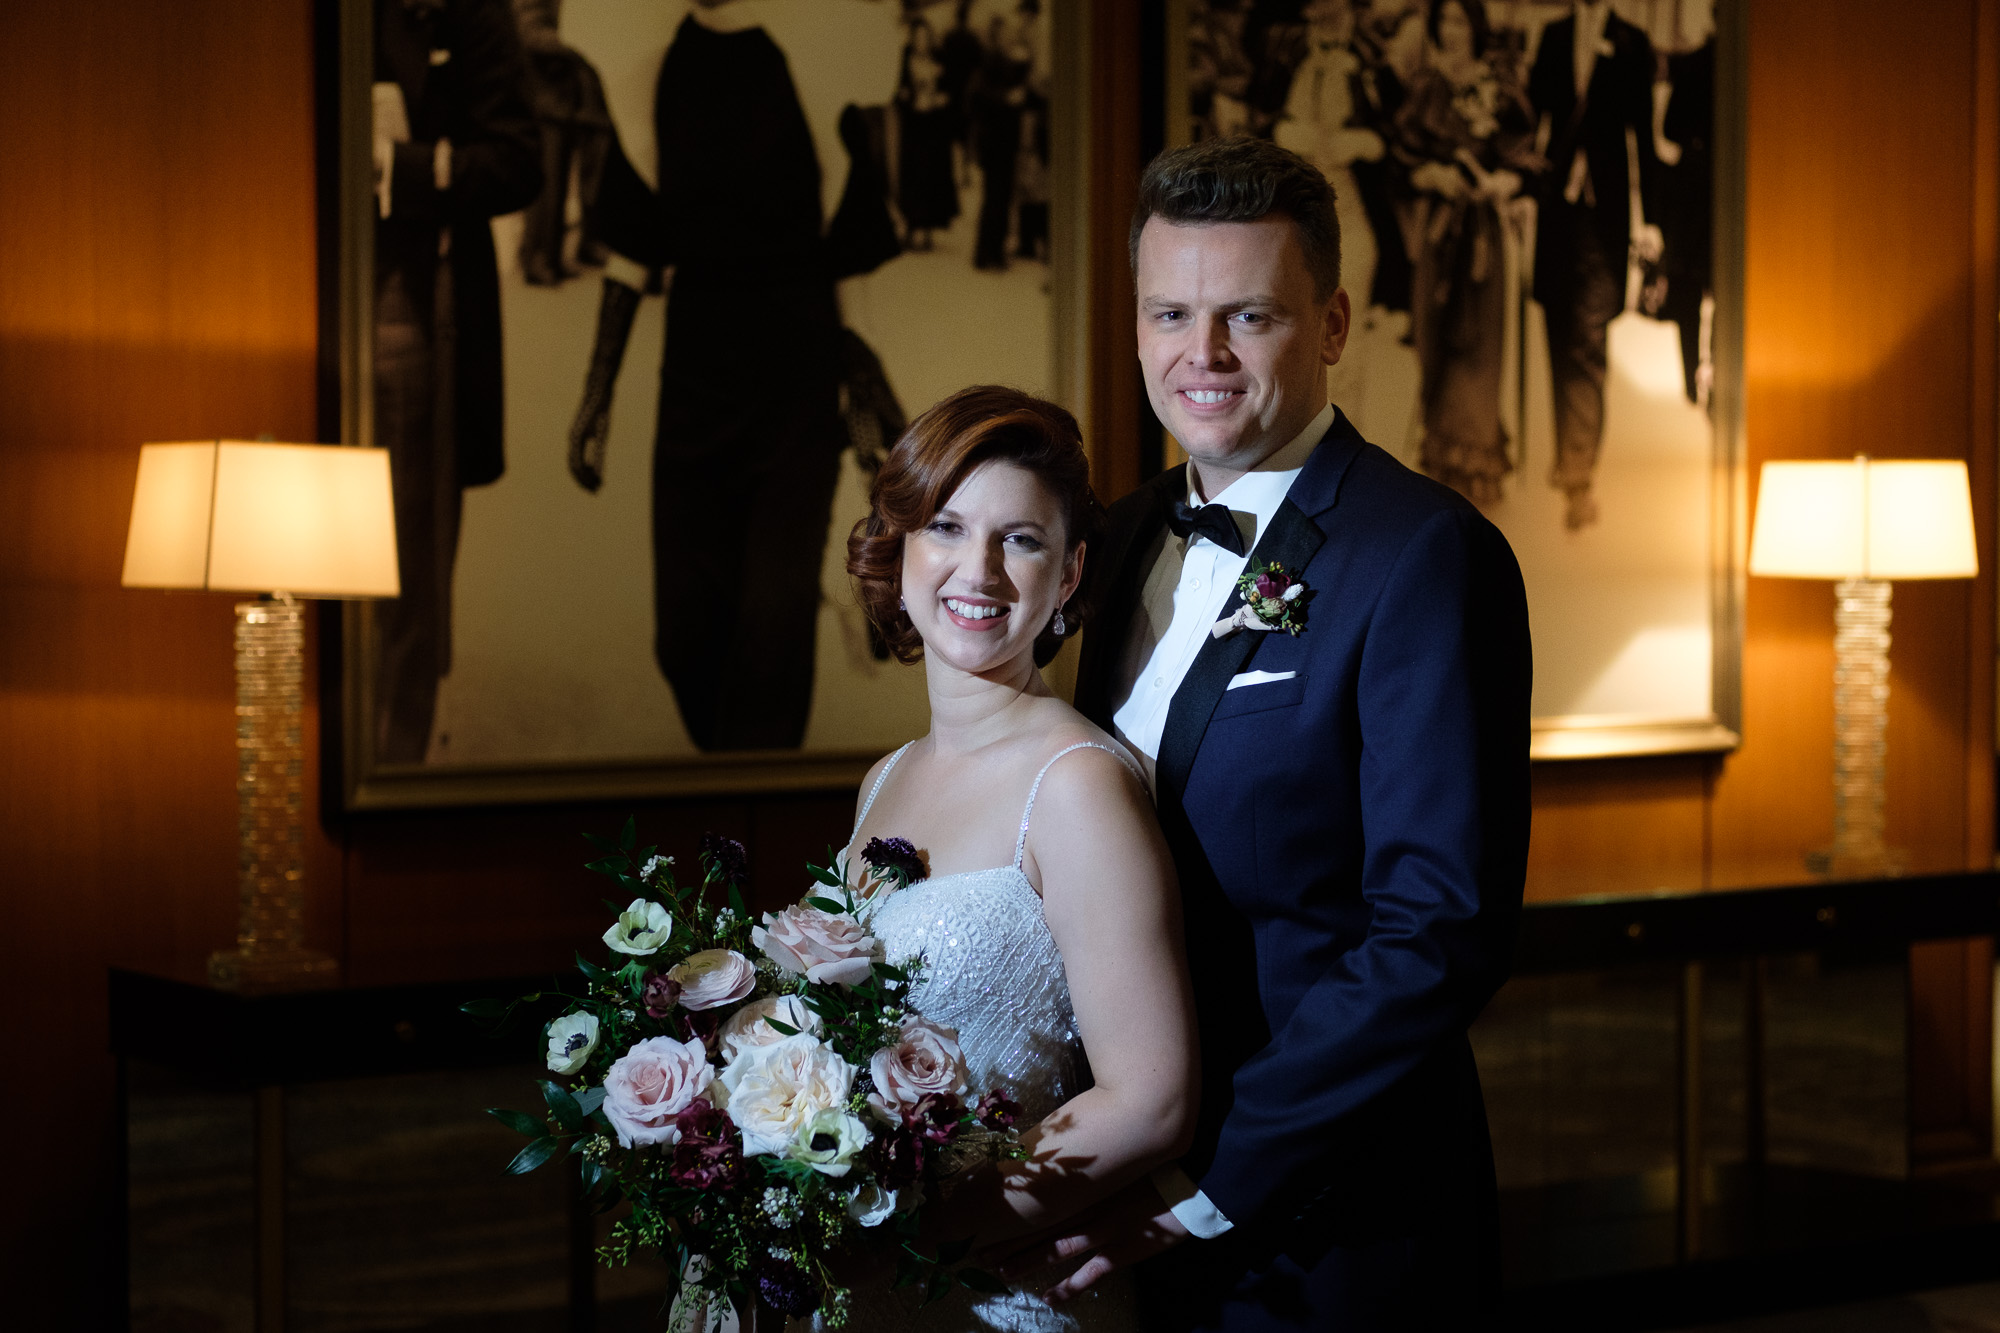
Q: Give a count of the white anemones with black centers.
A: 3